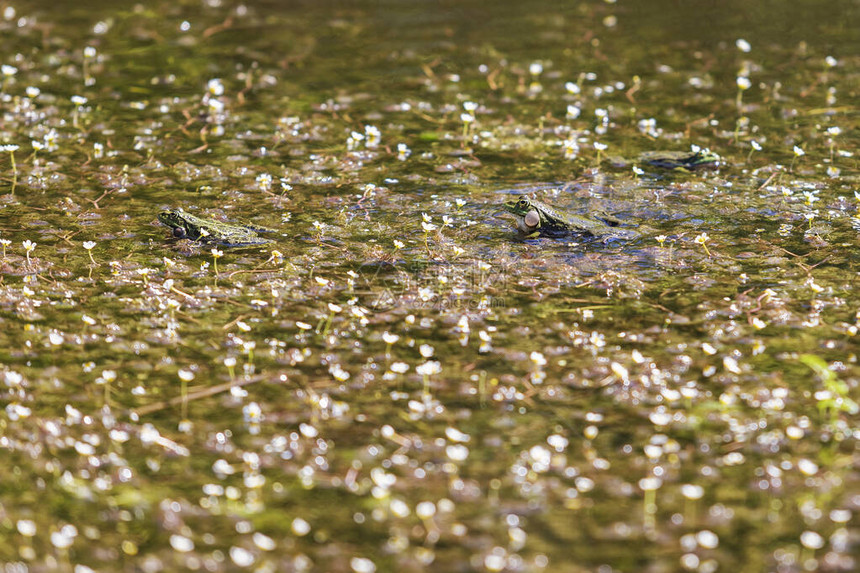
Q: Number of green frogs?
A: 3